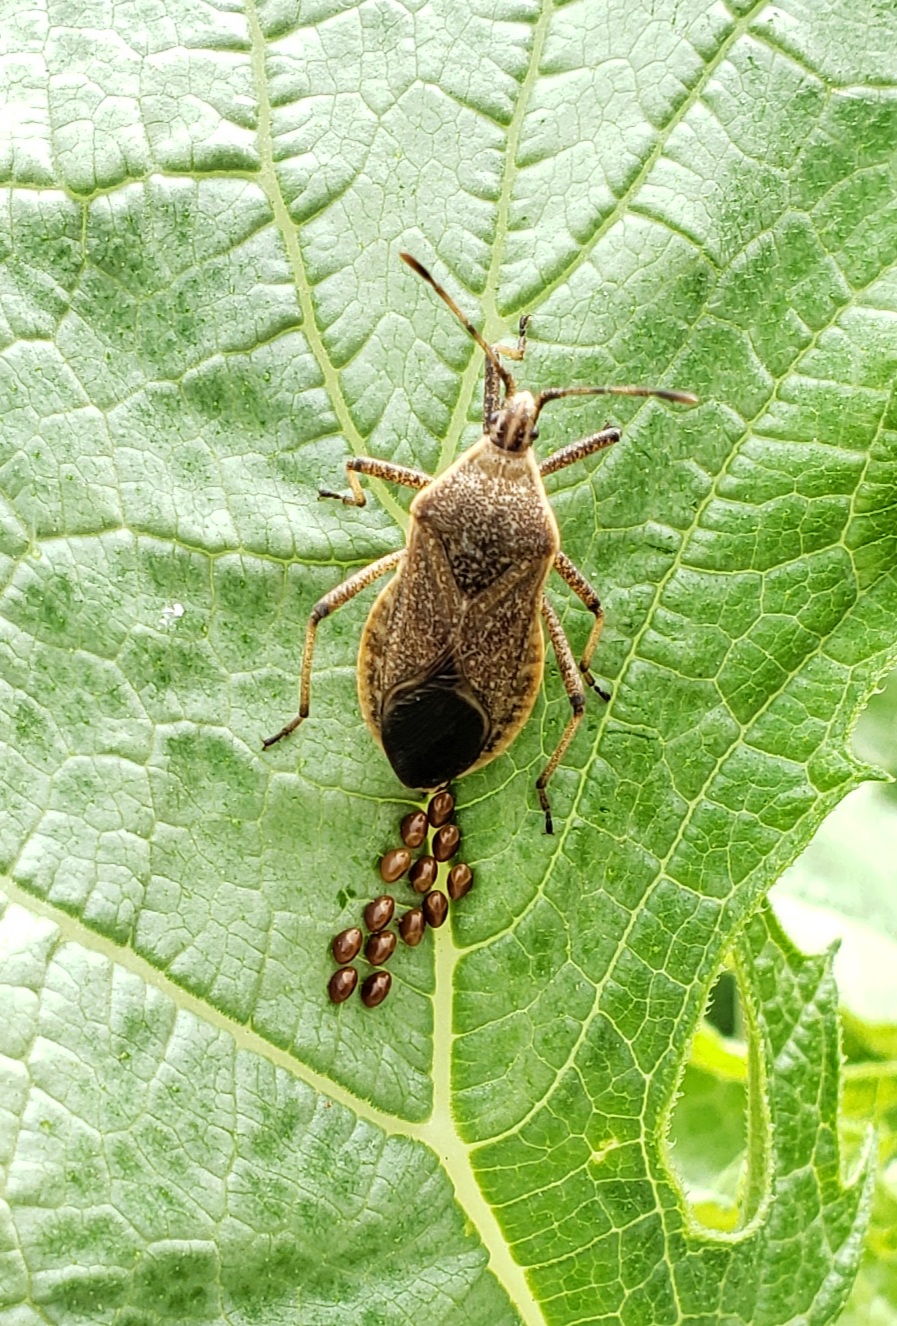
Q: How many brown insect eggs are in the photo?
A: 13